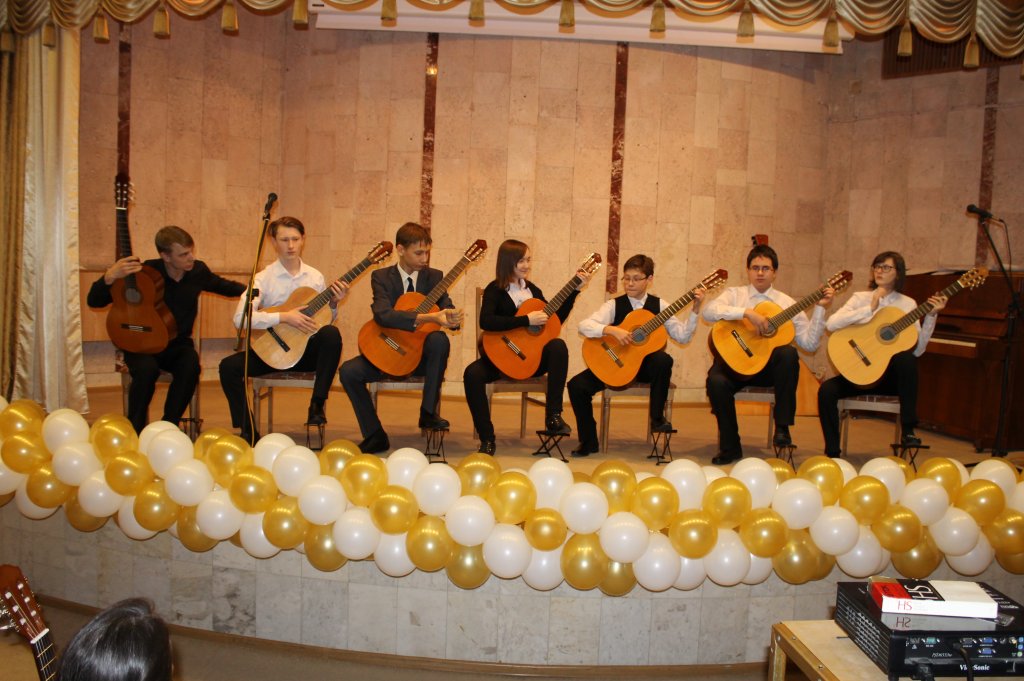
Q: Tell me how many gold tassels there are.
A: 14